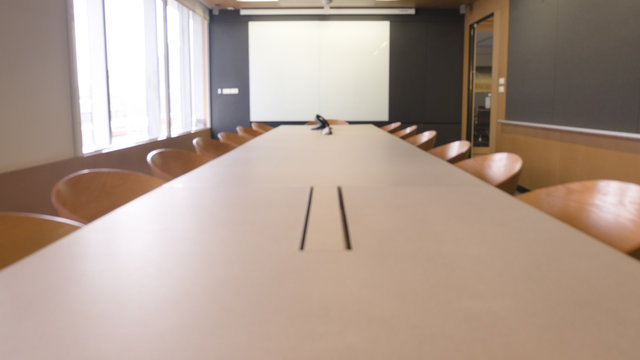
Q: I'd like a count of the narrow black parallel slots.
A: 2